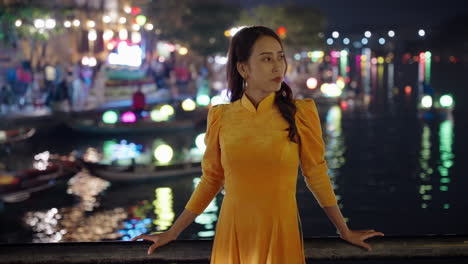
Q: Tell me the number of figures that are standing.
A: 1